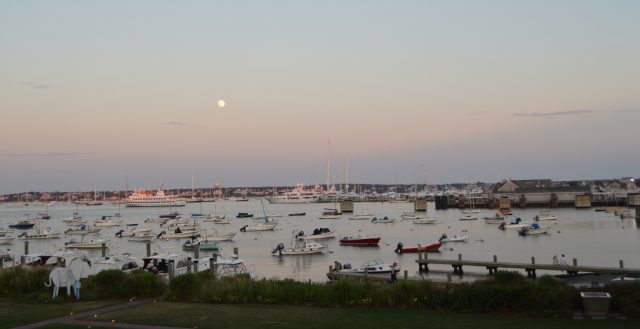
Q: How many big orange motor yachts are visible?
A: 0